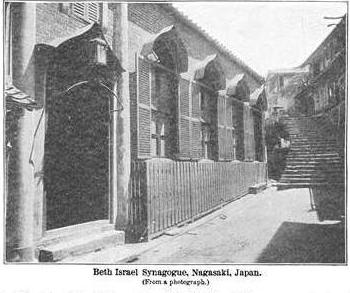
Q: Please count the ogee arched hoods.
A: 5